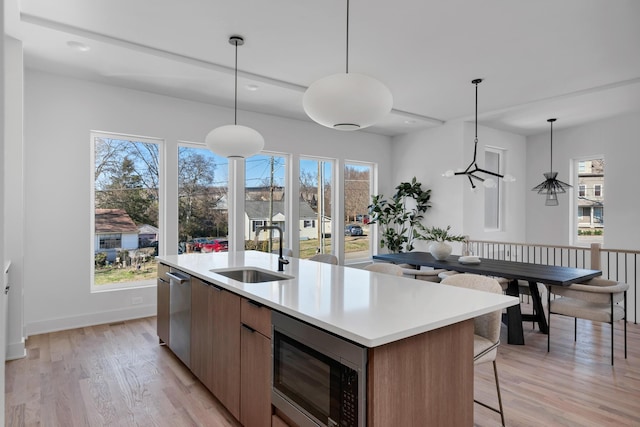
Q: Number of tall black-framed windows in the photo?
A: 0